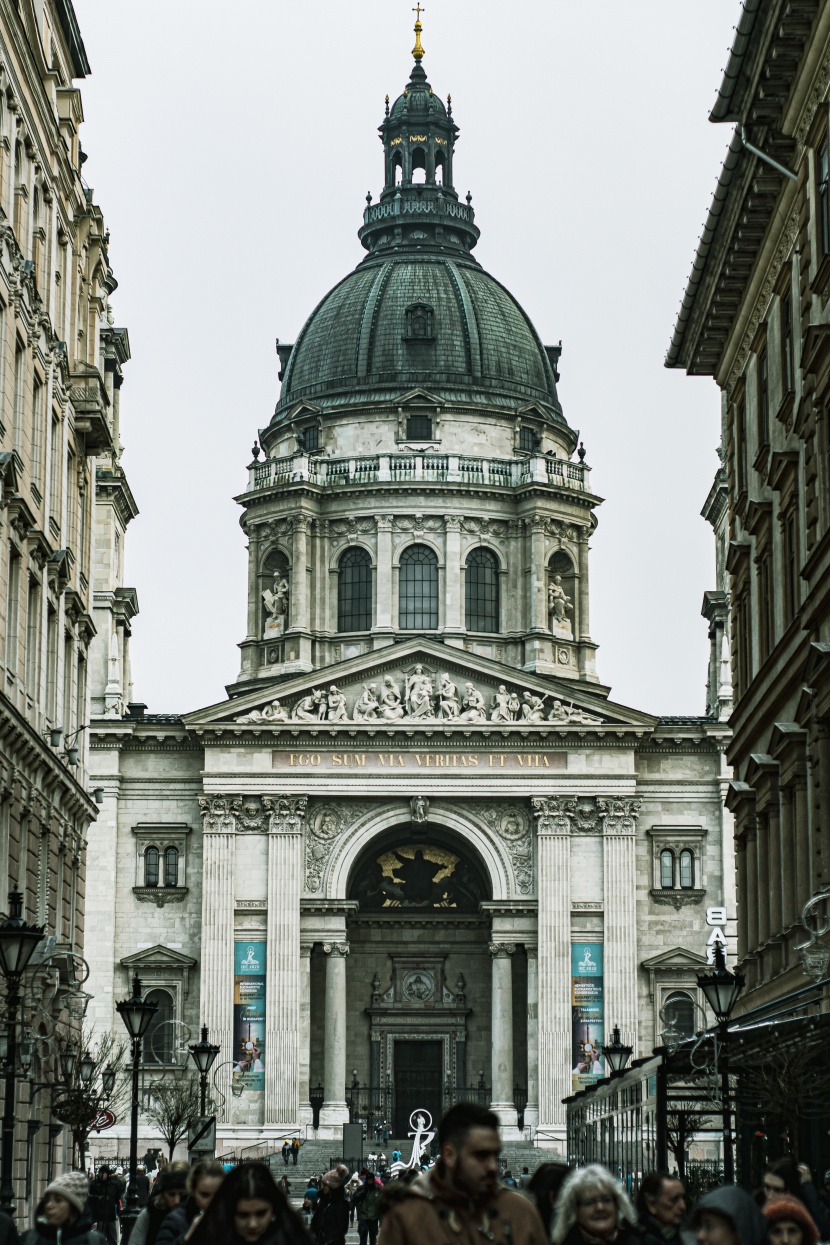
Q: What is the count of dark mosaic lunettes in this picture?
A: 1